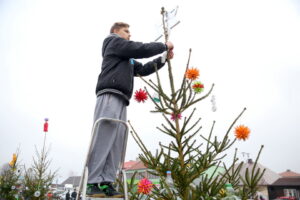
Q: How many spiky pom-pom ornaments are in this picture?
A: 6